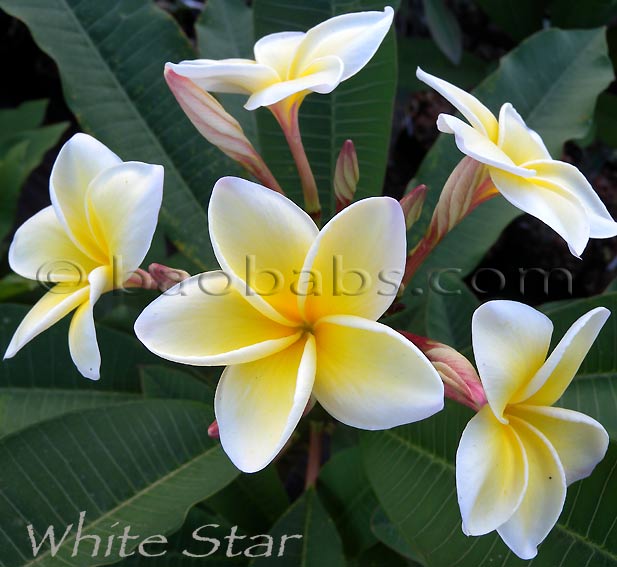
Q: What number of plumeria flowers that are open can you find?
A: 5